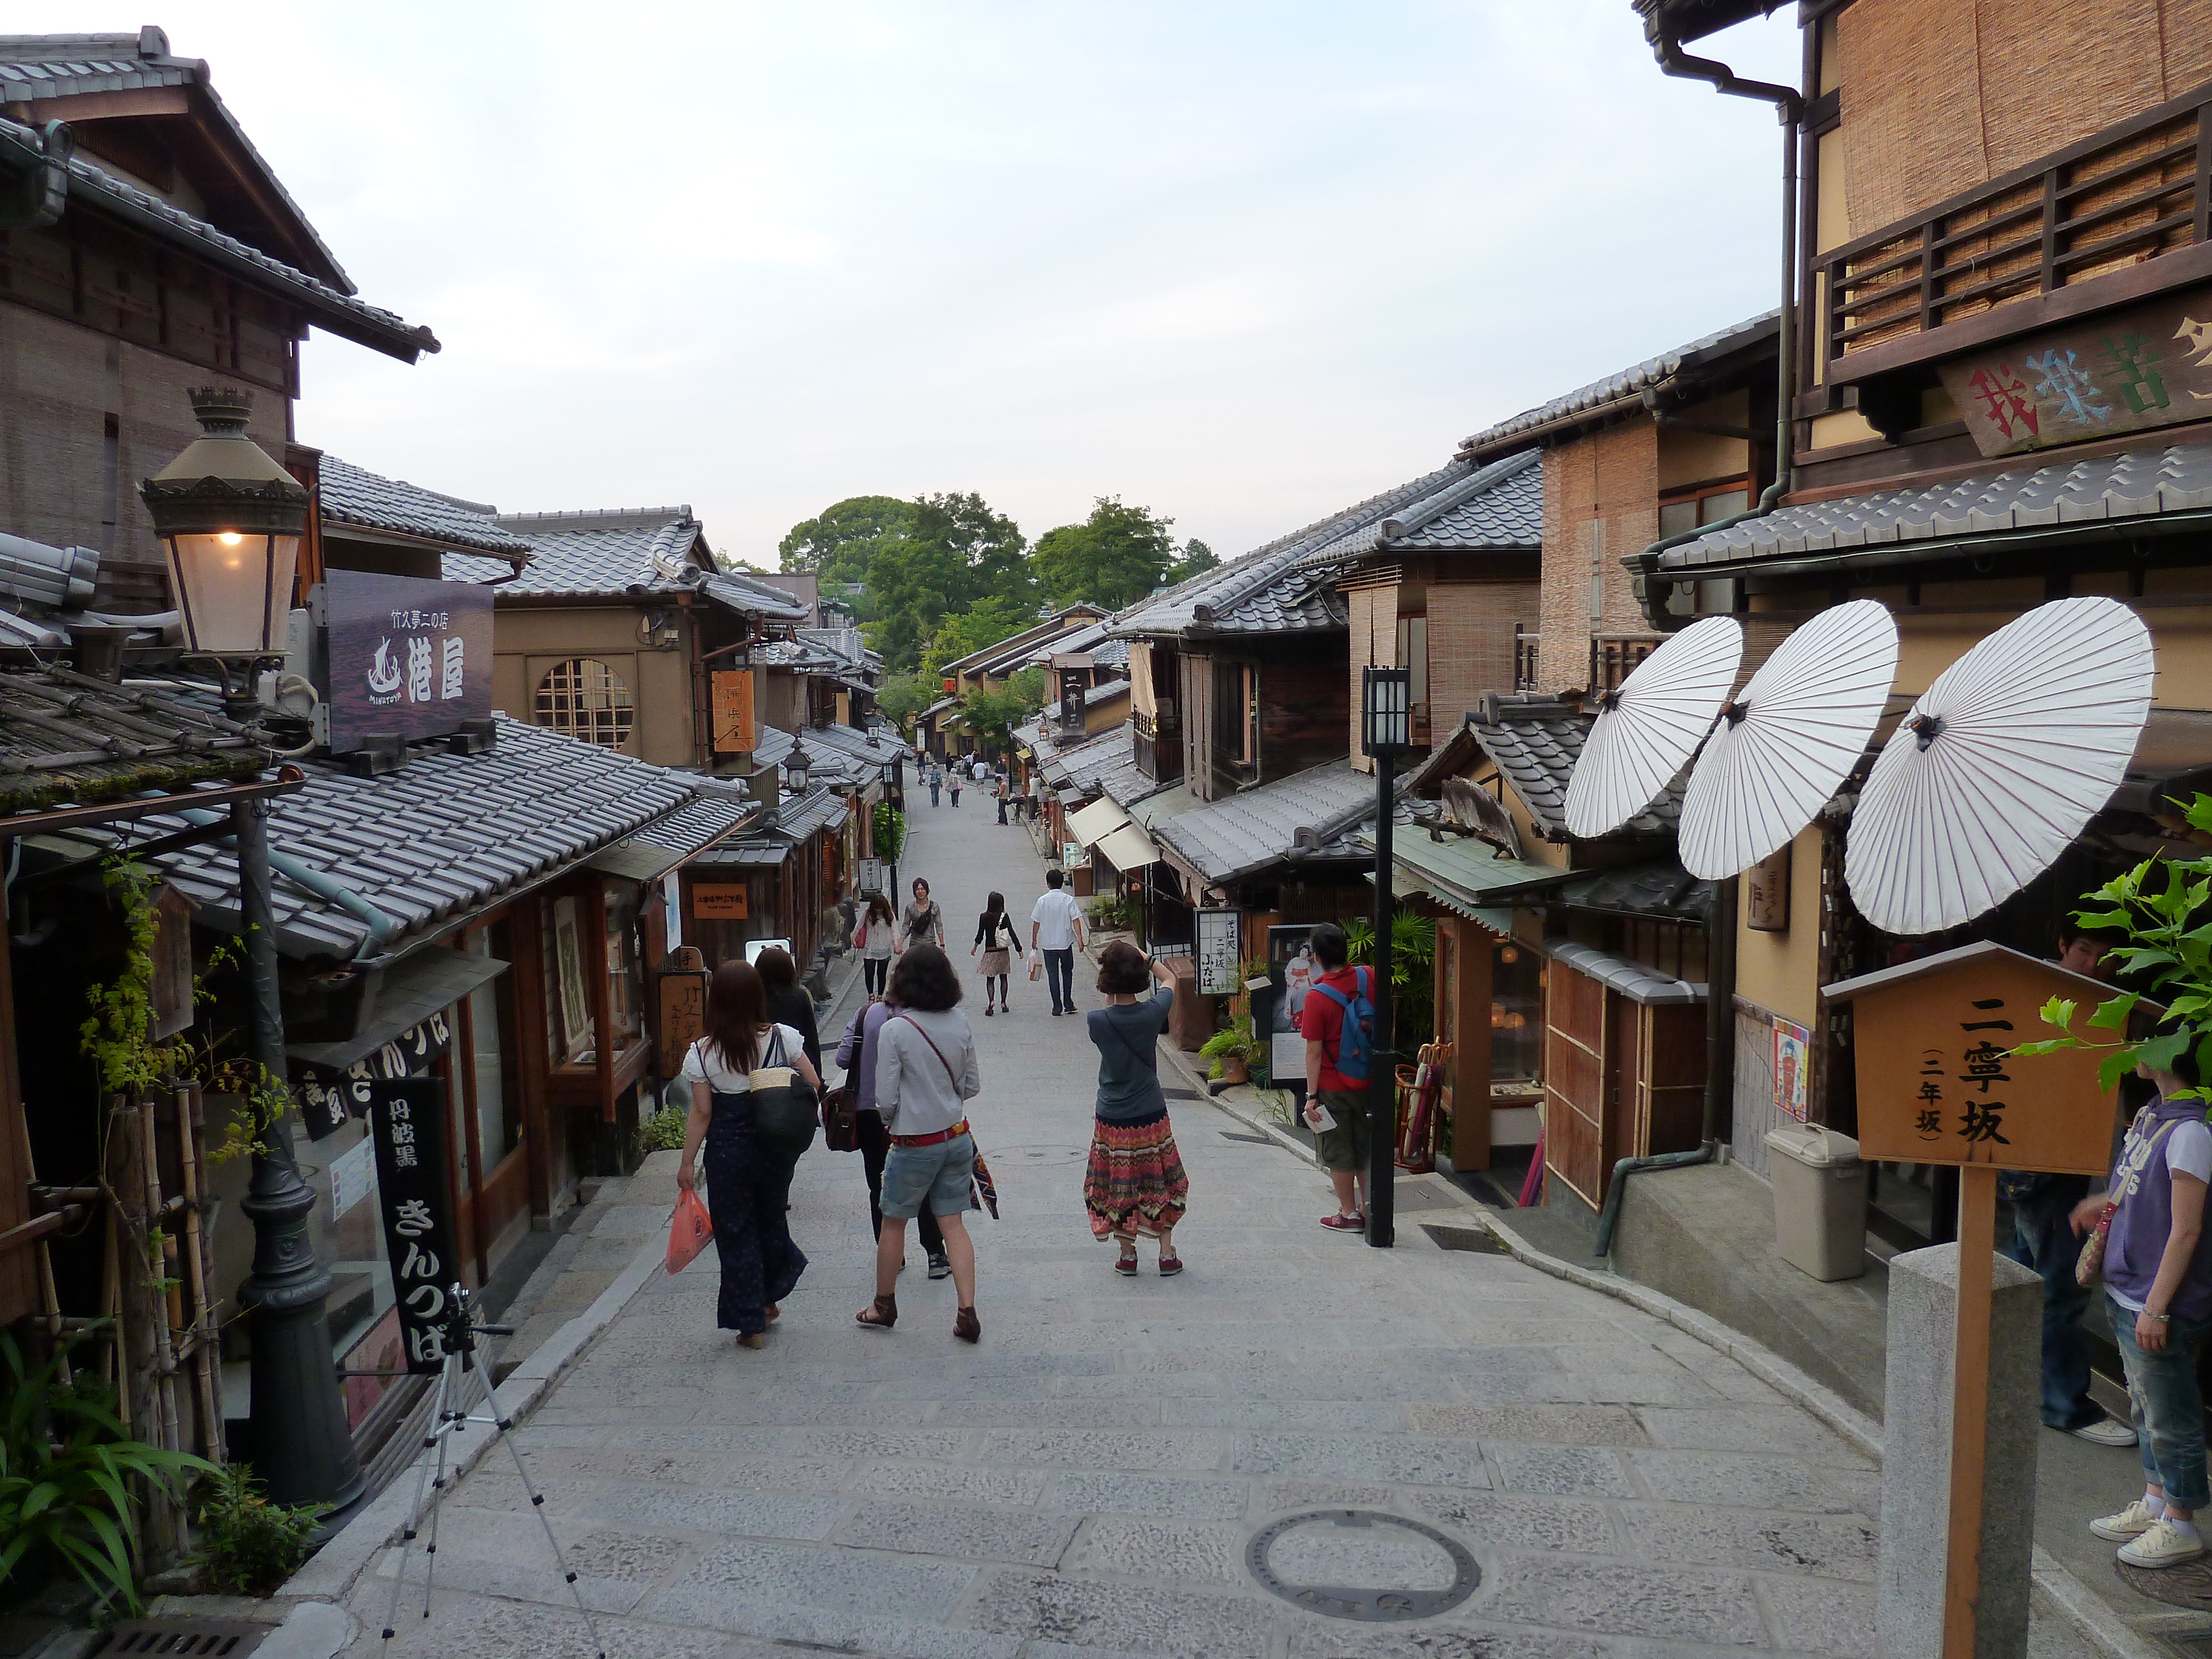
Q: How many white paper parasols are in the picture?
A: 3